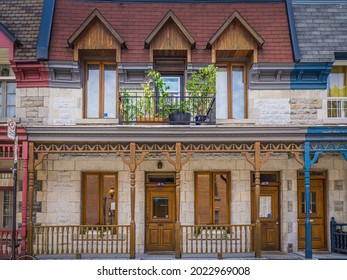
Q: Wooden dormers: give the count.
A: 3